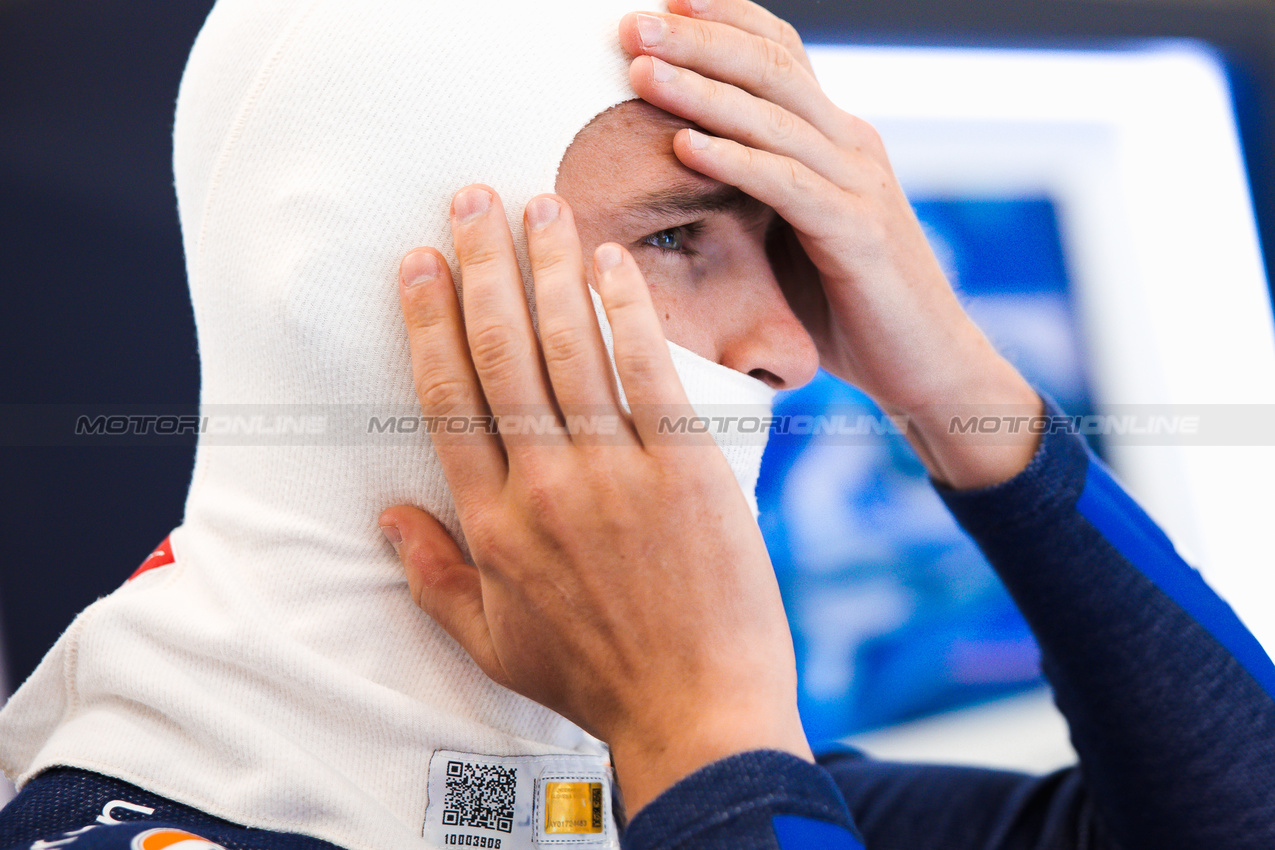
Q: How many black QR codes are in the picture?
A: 1